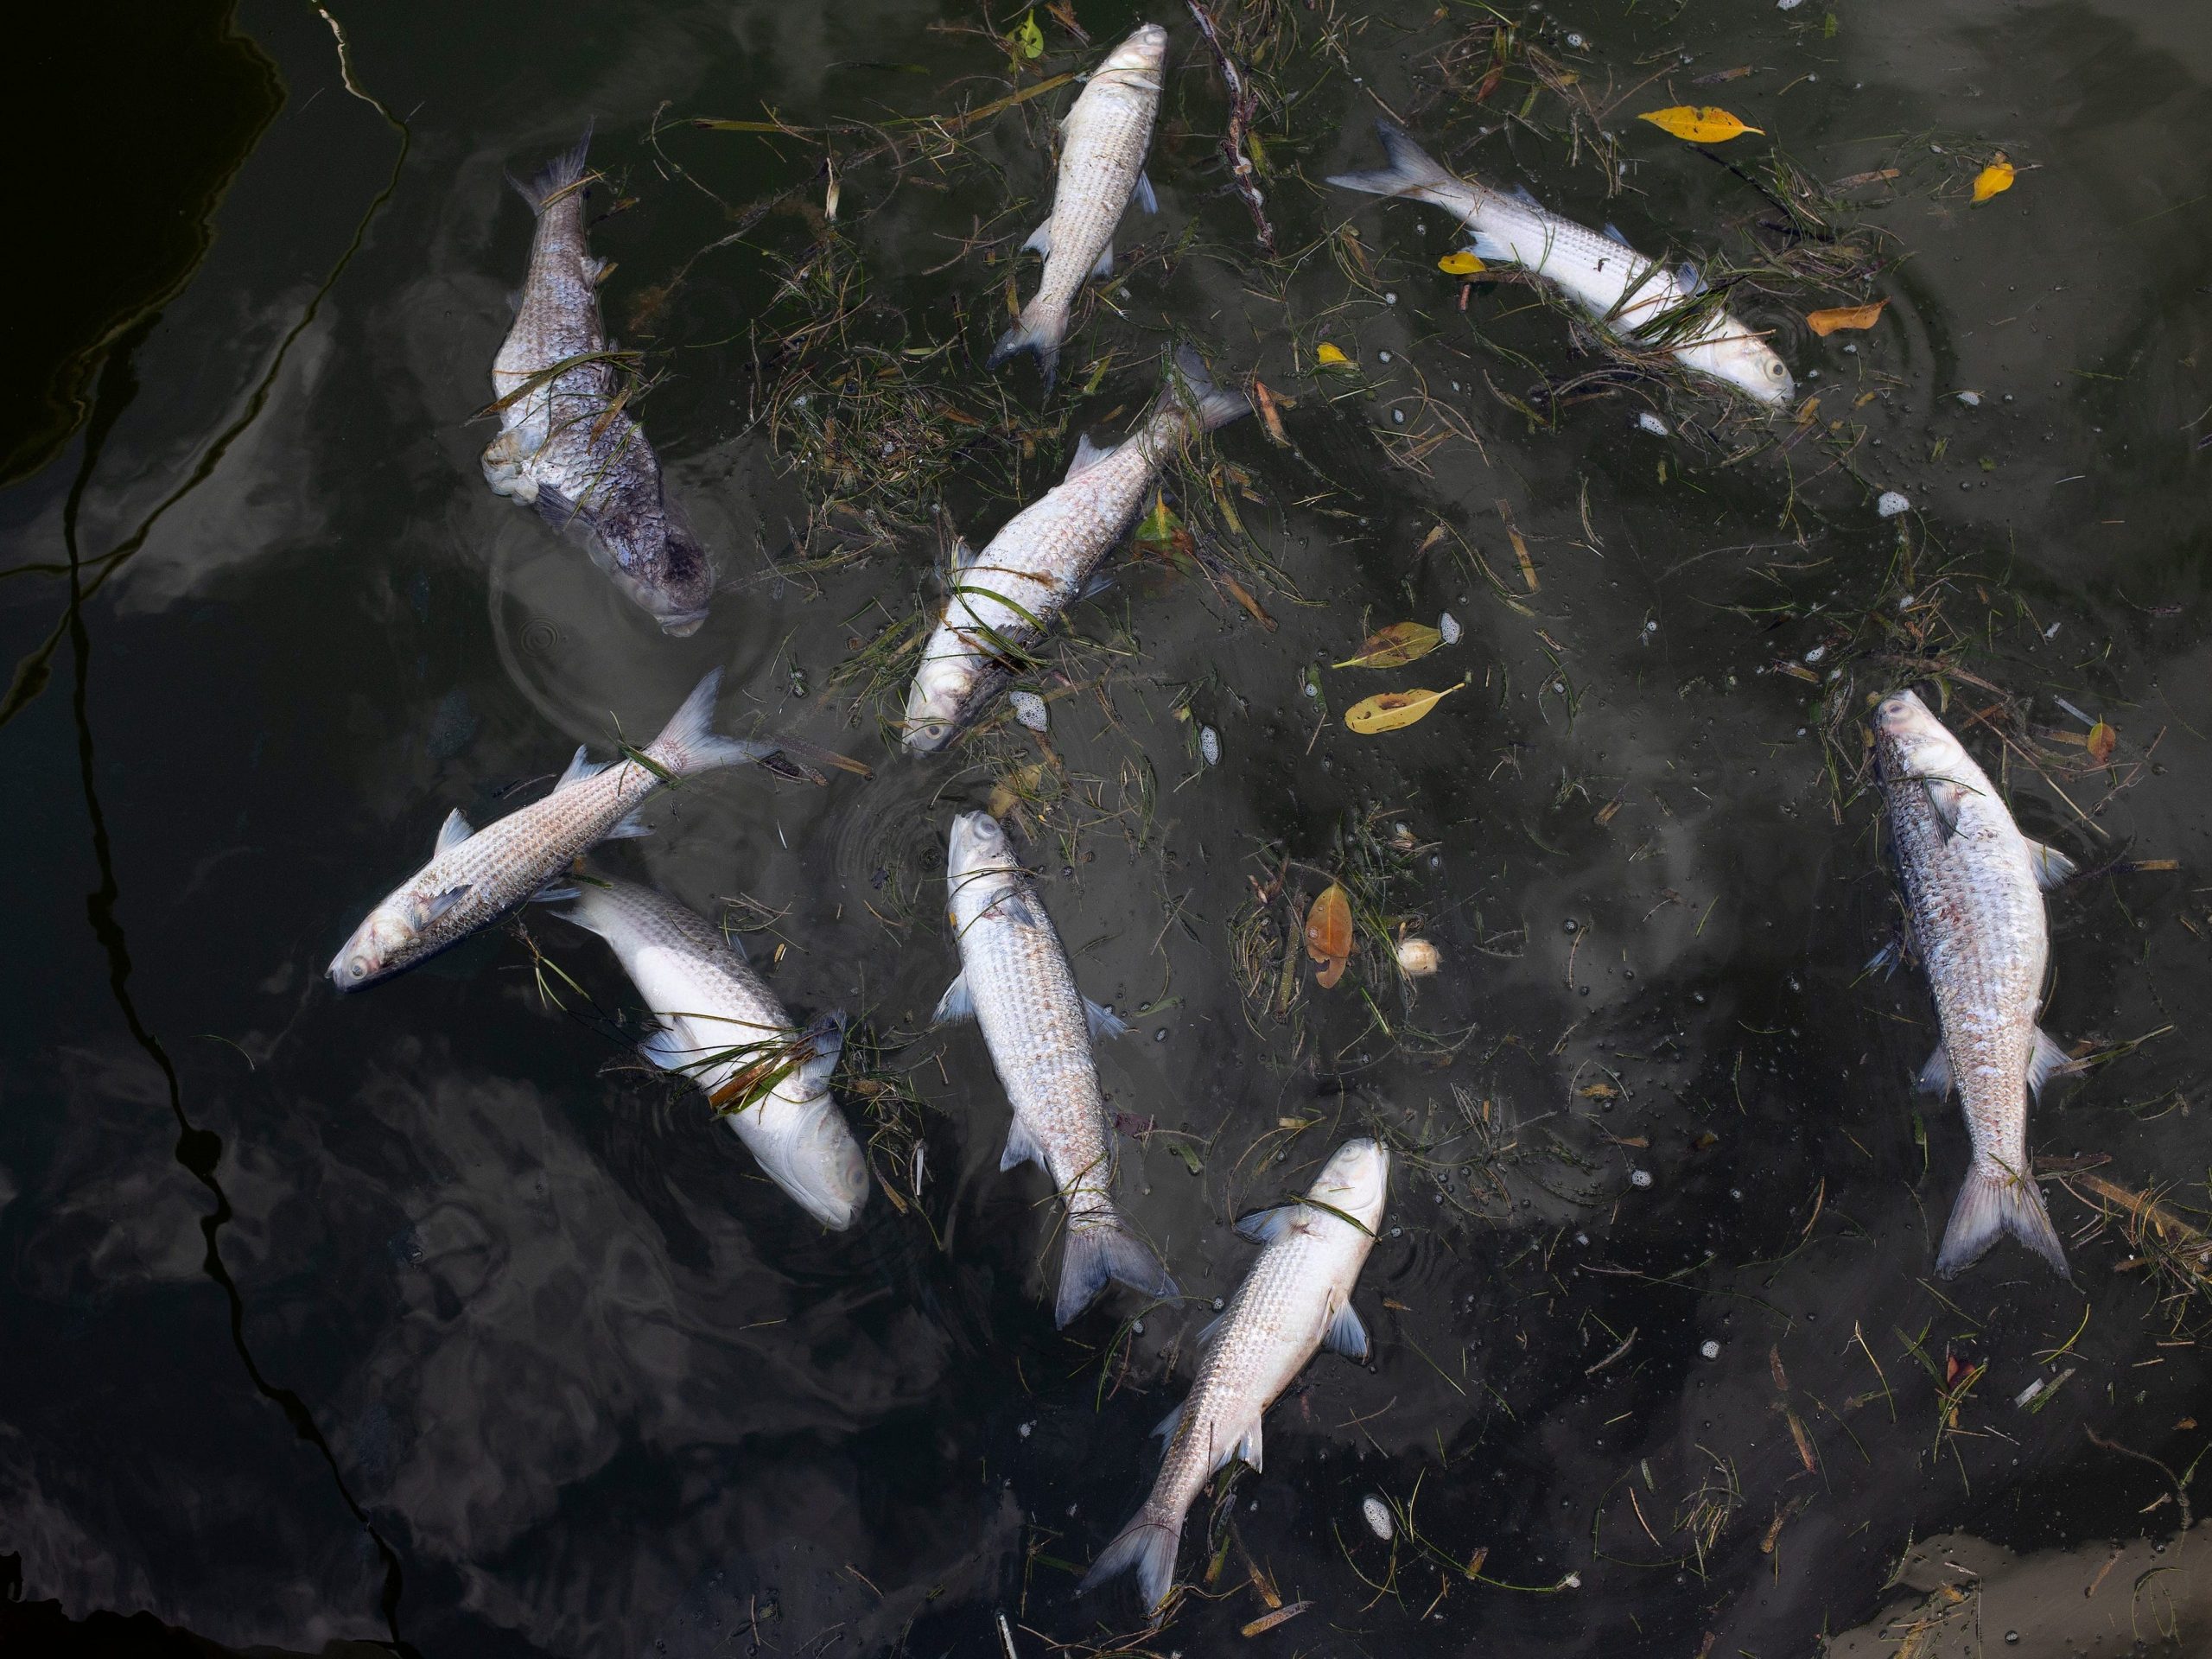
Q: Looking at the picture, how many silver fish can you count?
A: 9